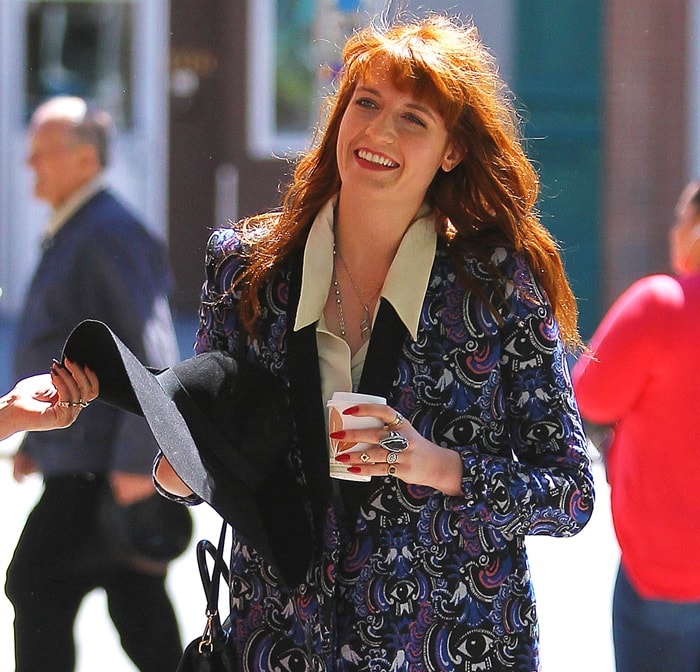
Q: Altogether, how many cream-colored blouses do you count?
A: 1